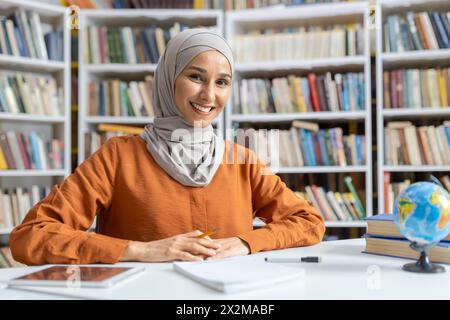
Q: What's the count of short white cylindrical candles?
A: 0